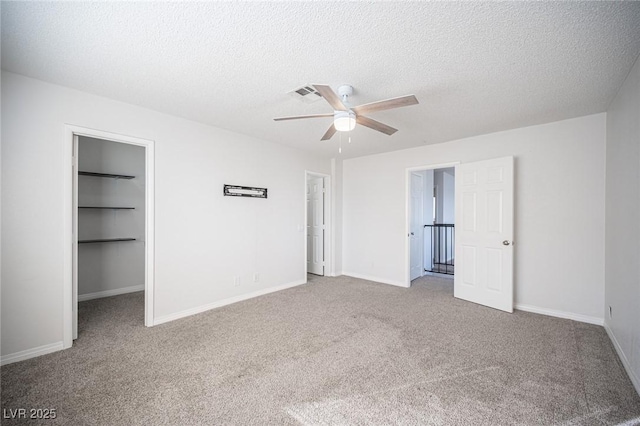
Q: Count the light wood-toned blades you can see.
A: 5